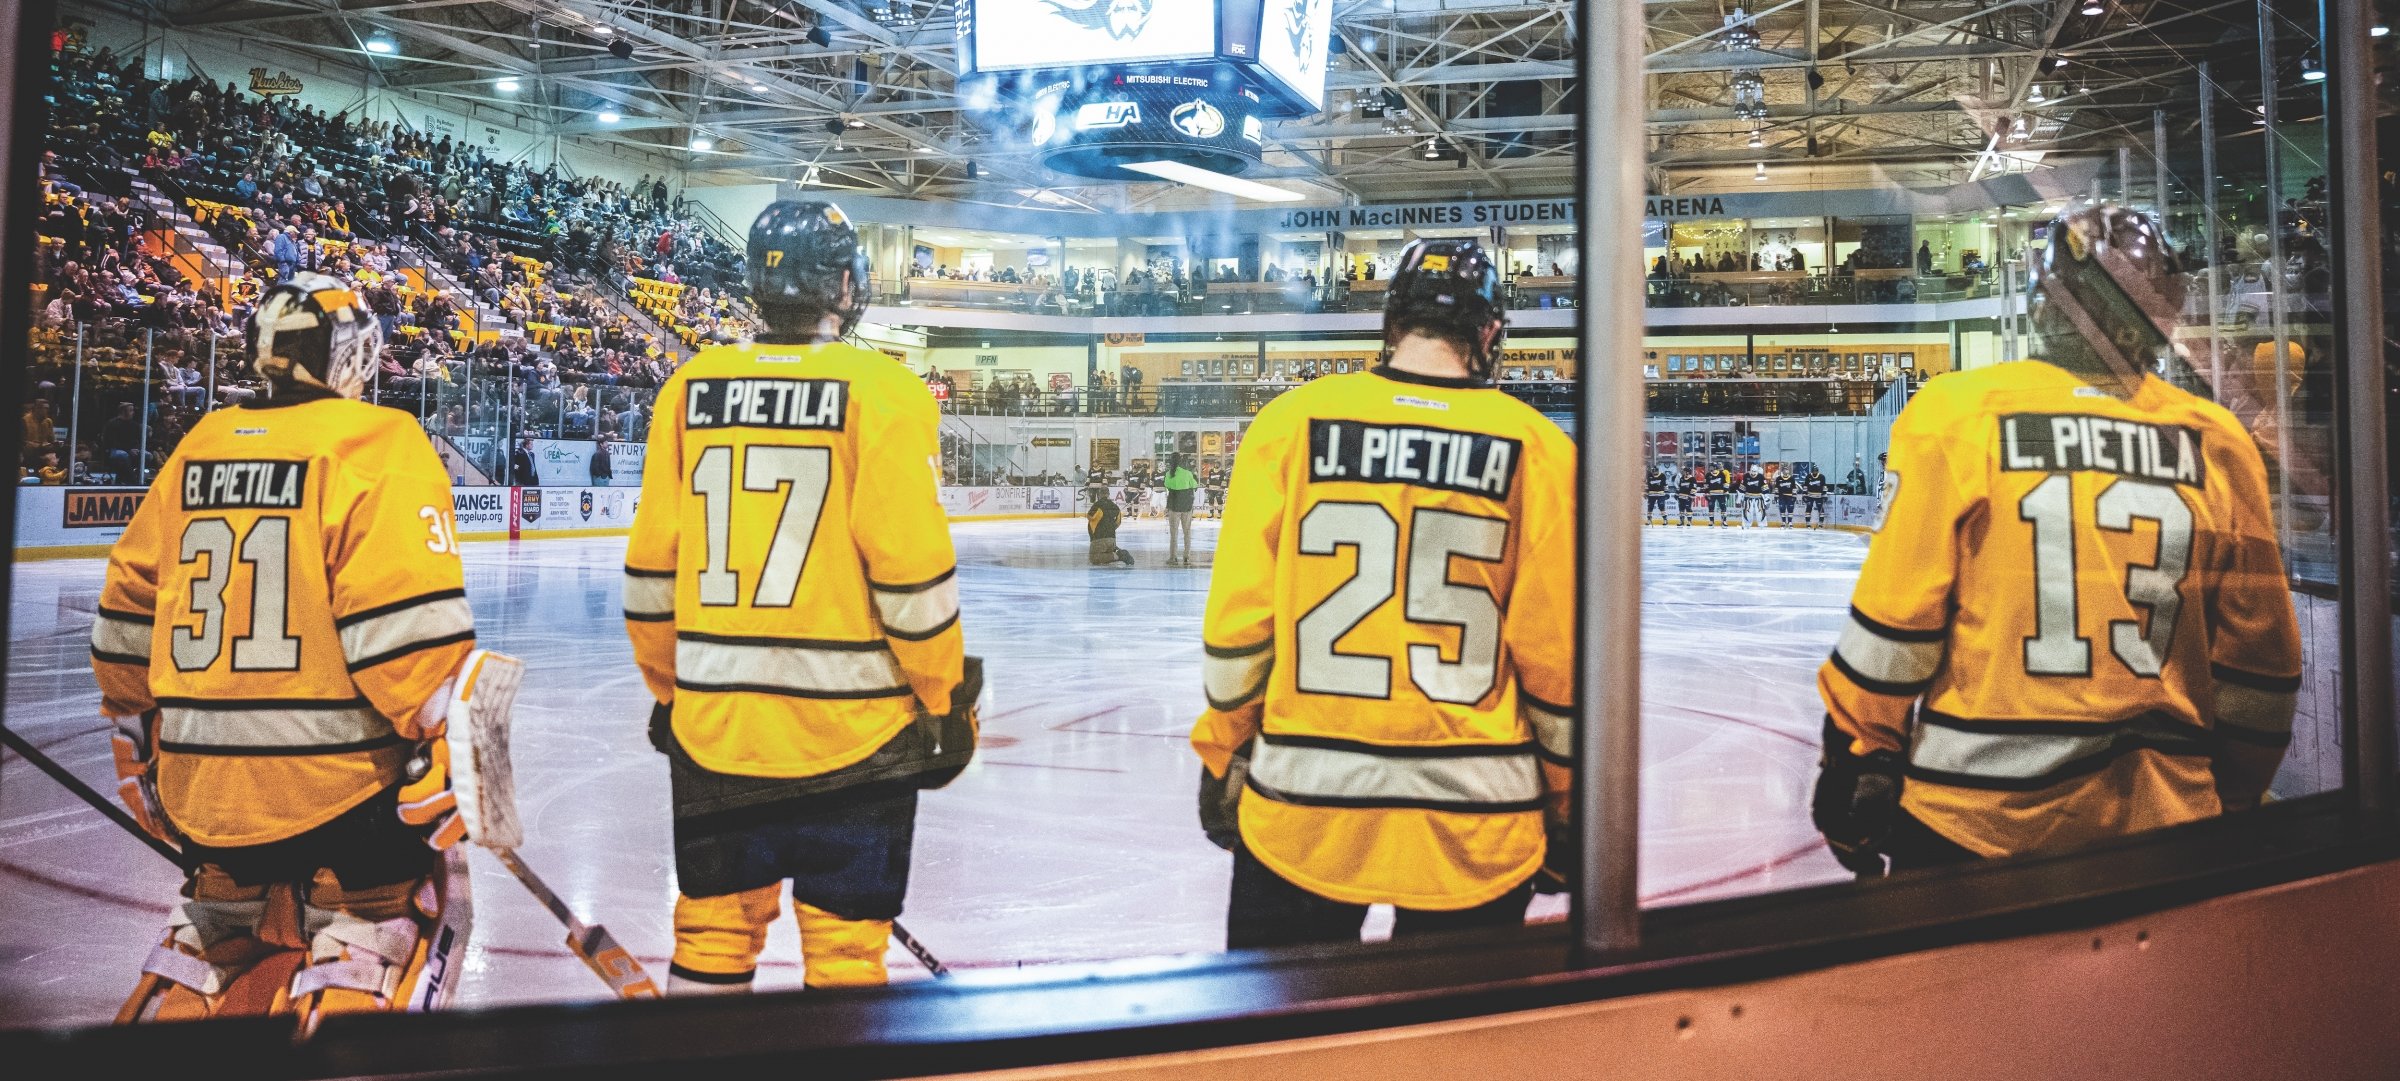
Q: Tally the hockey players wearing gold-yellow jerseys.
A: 4